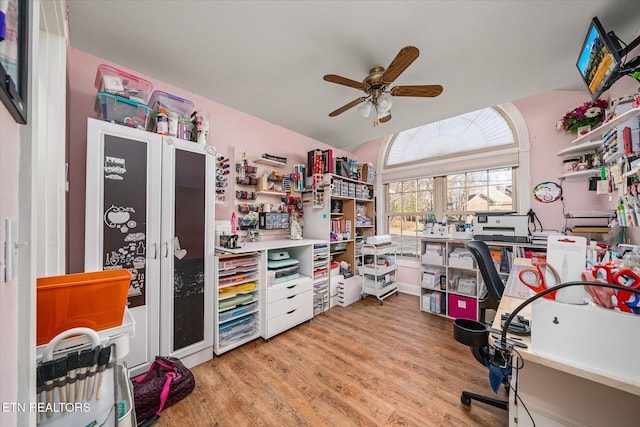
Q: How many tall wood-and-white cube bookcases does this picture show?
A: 1